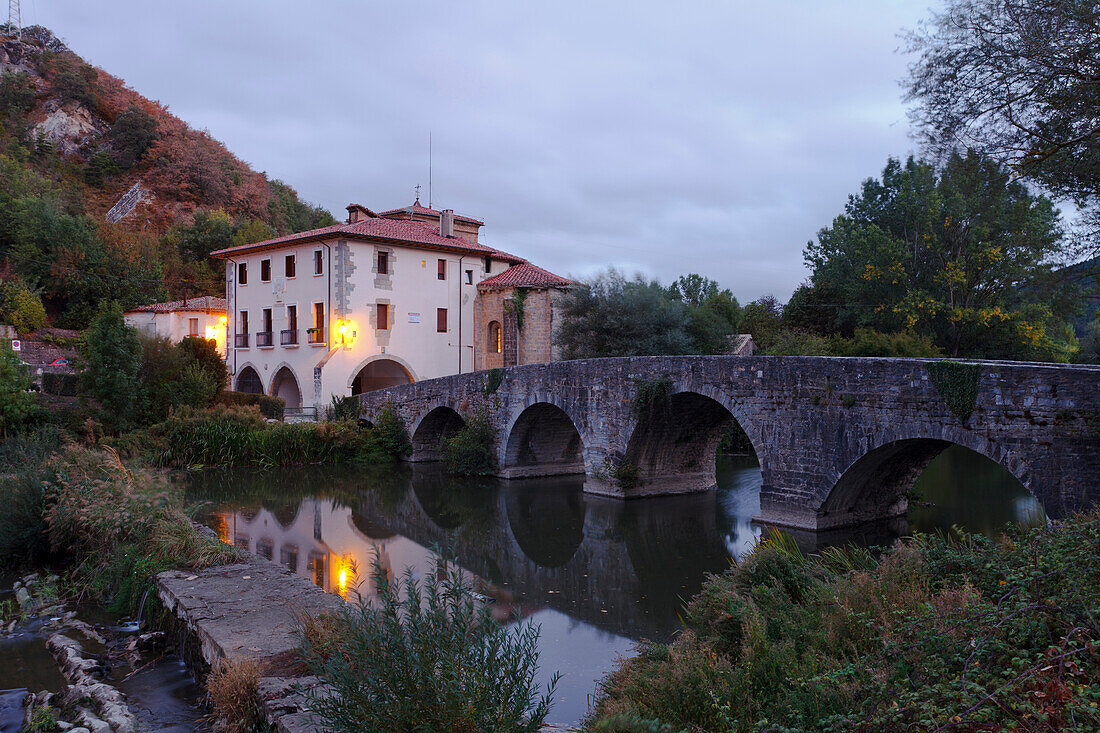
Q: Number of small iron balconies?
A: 4